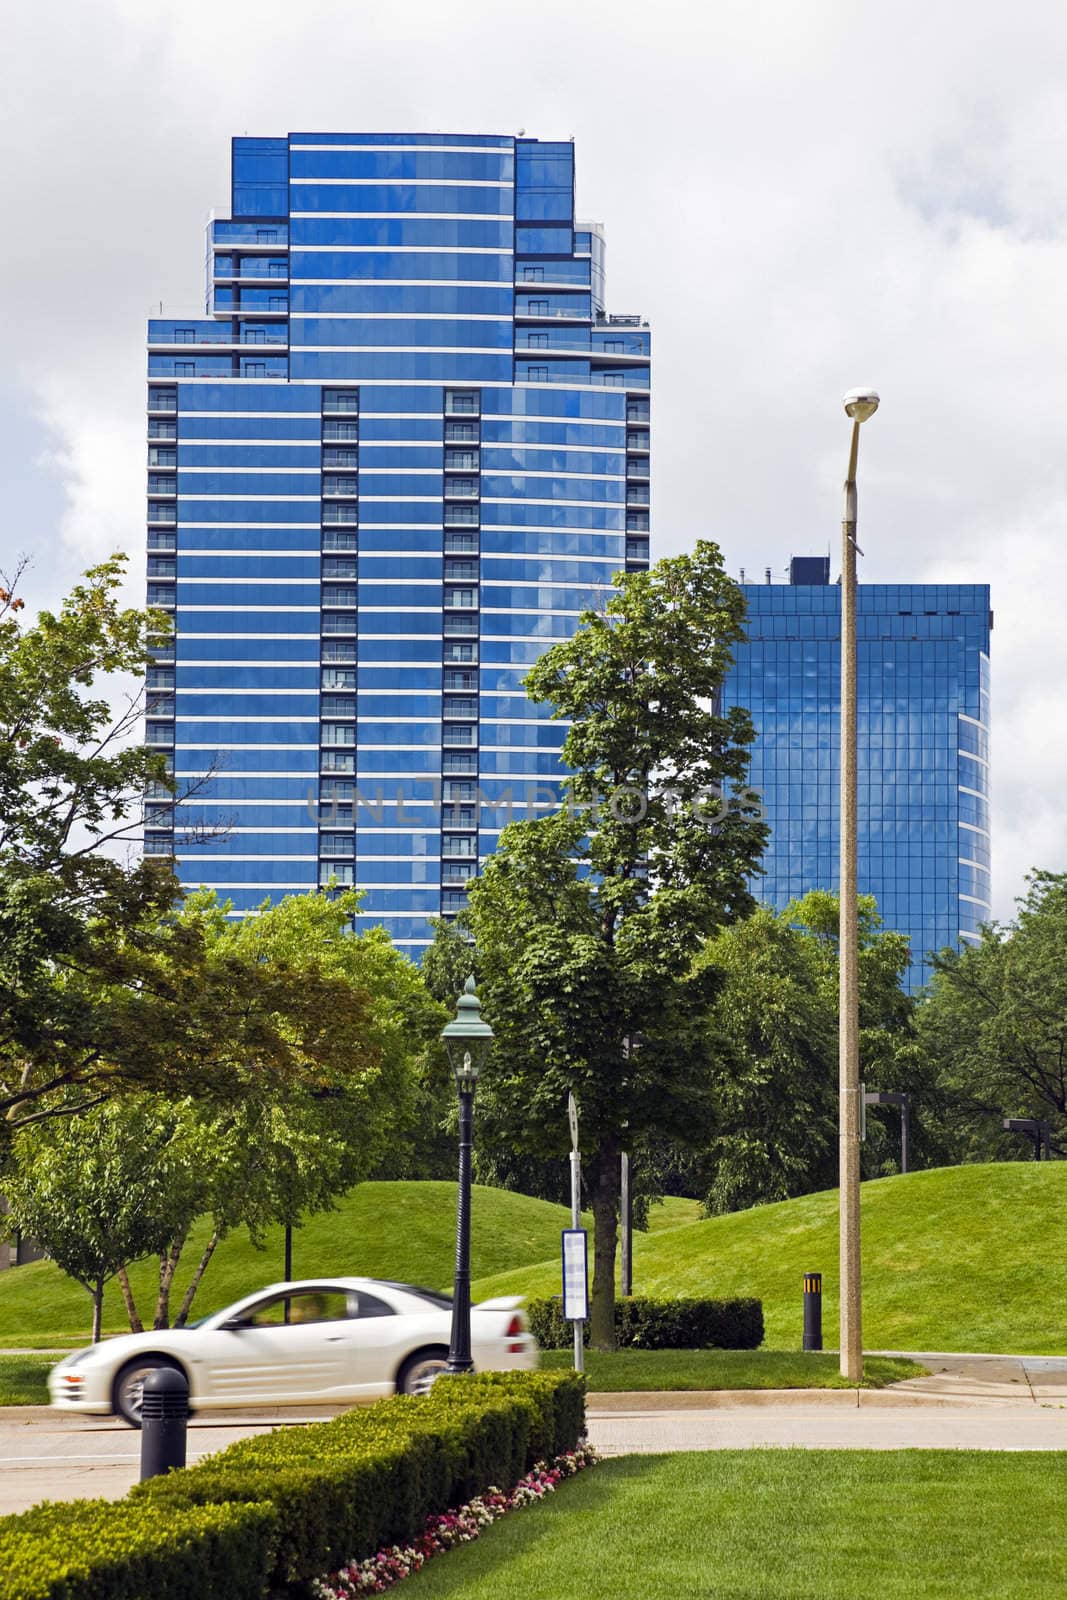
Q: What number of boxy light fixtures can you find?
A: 2